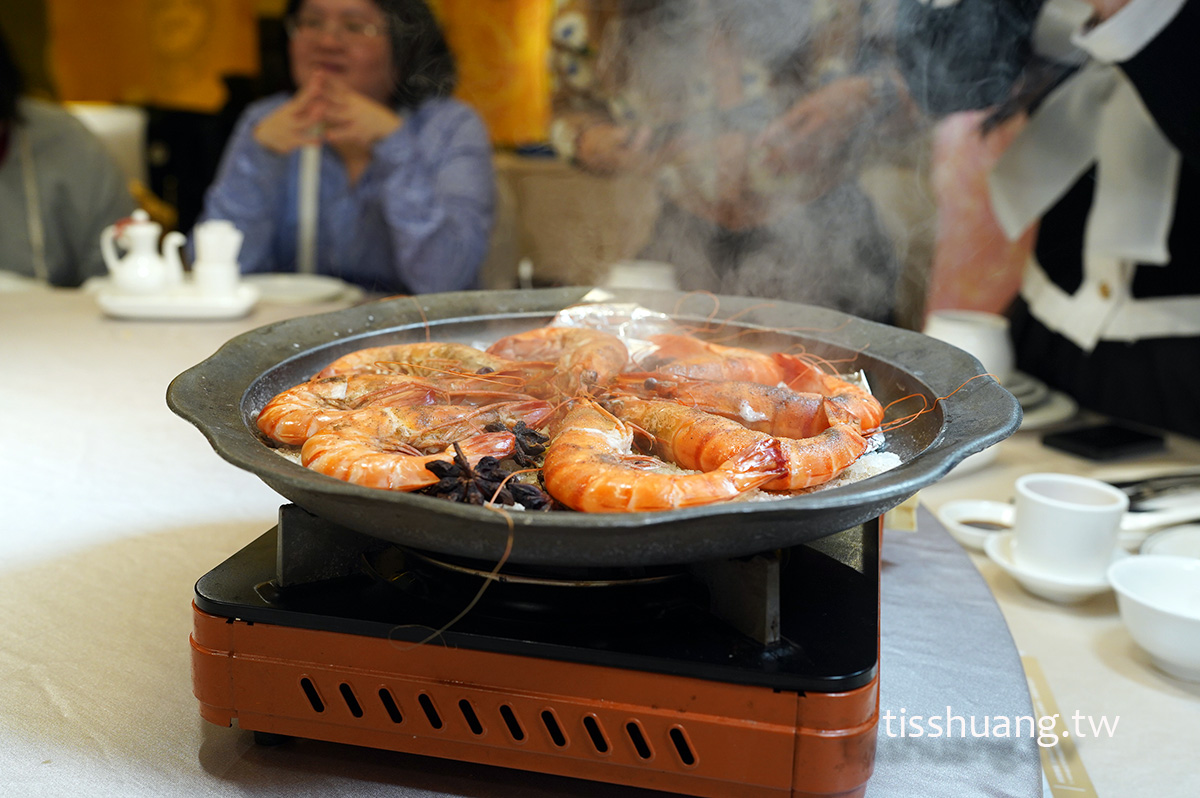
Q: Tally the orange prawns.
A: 8